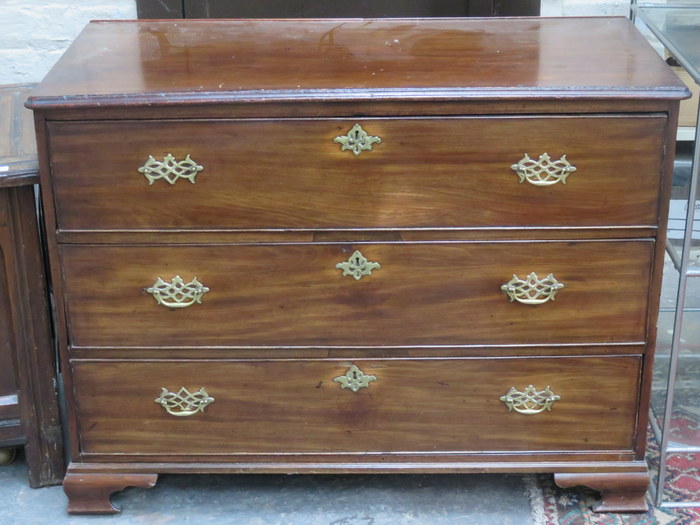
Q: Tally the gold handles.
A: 6